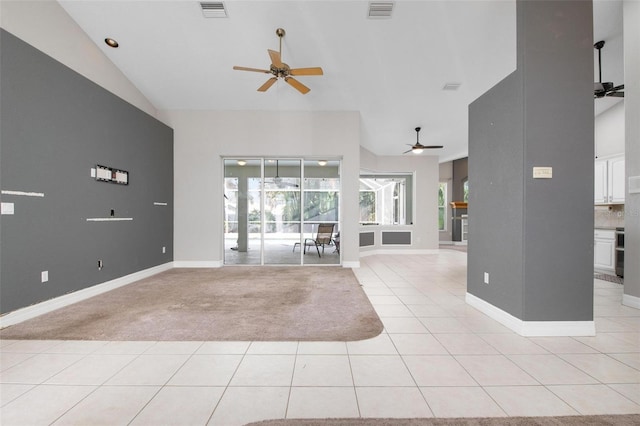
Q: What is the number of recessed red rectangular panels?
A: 0